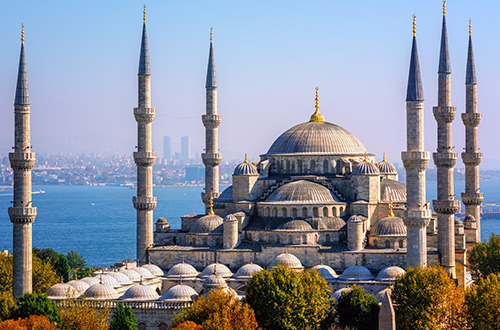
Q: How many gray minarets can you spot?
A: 6